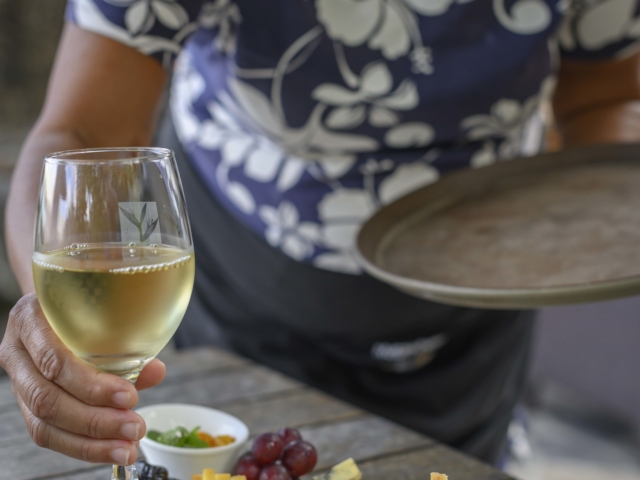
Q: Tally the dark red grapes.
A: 5